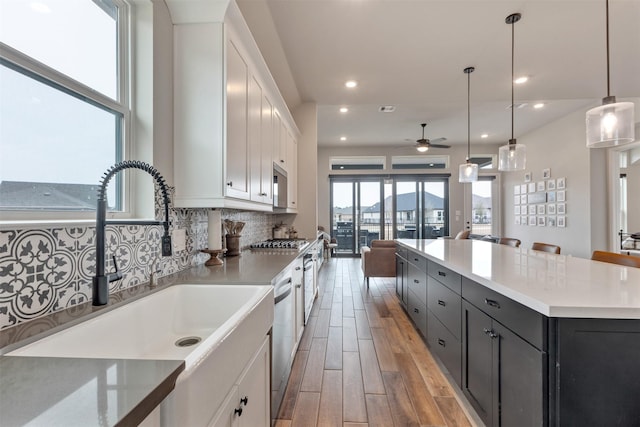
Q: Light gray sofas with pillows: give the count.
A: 0